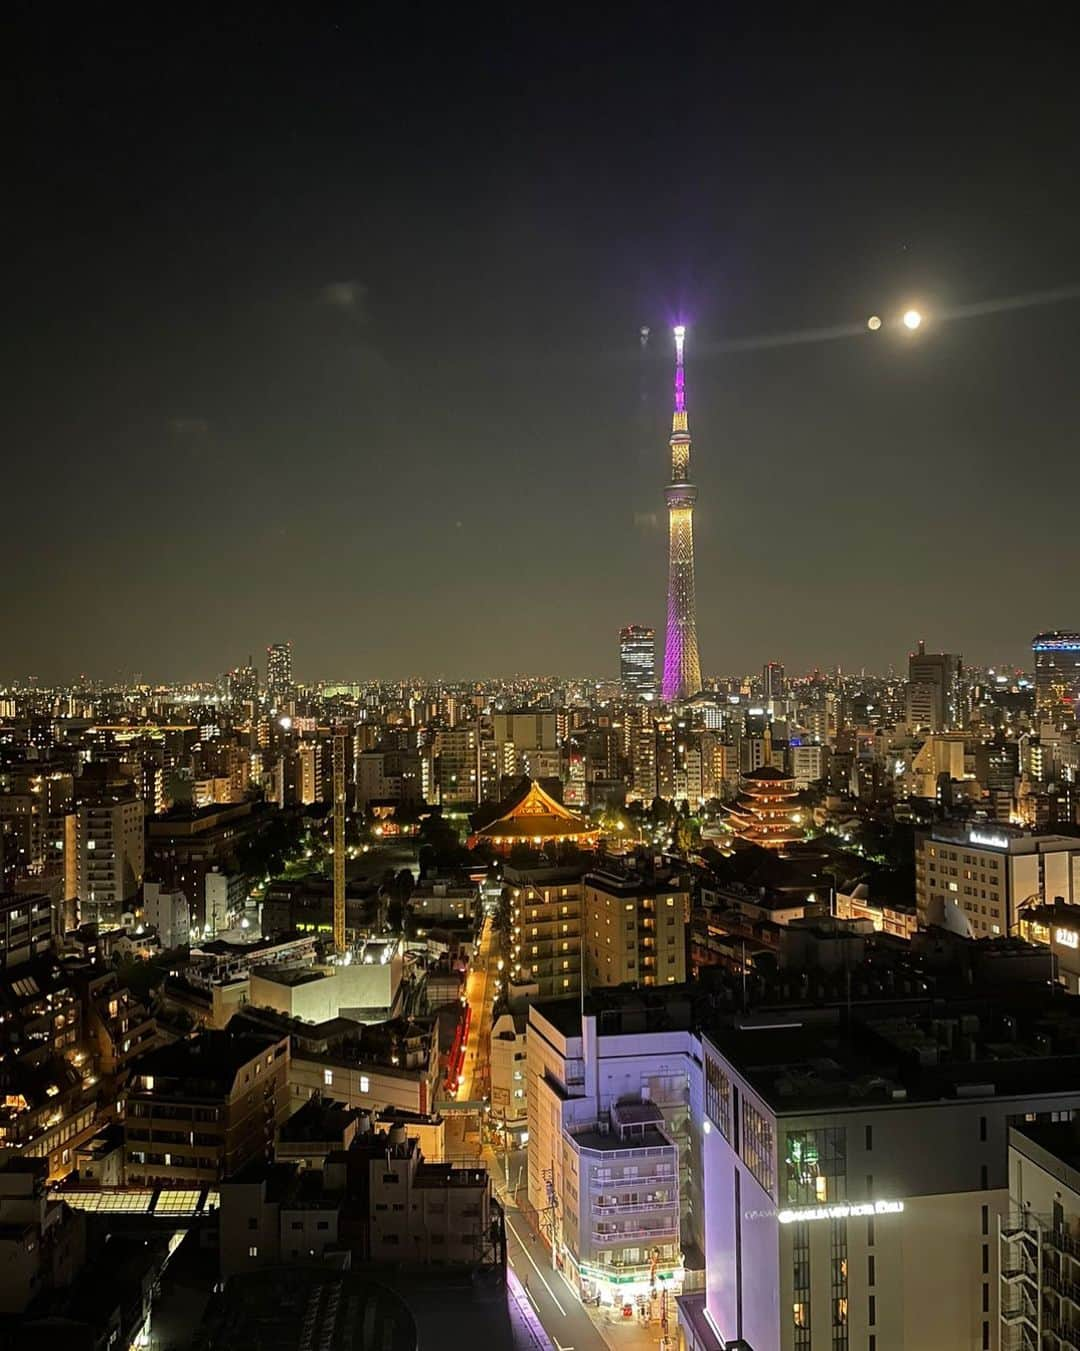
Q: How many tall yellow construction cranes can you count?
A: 1